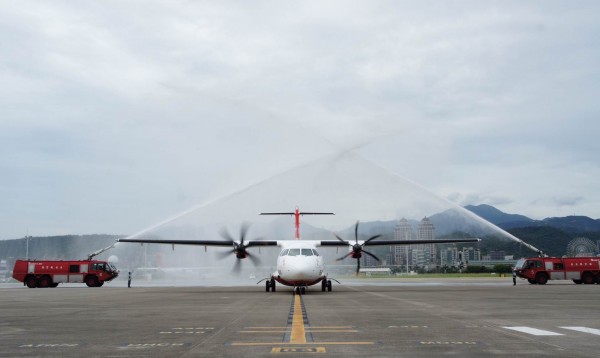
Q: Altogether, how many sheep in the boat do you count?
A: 0